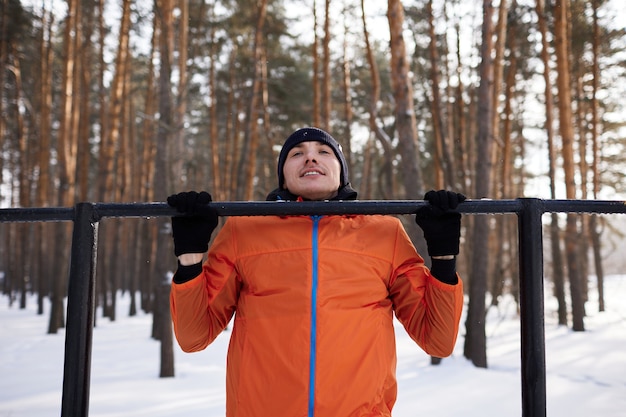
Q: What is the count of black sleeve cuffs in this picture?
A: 2